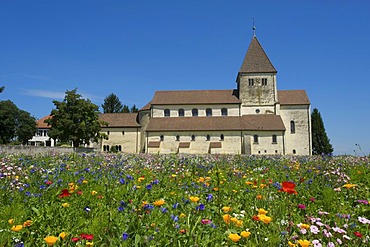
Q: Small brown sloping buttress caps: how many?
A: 3